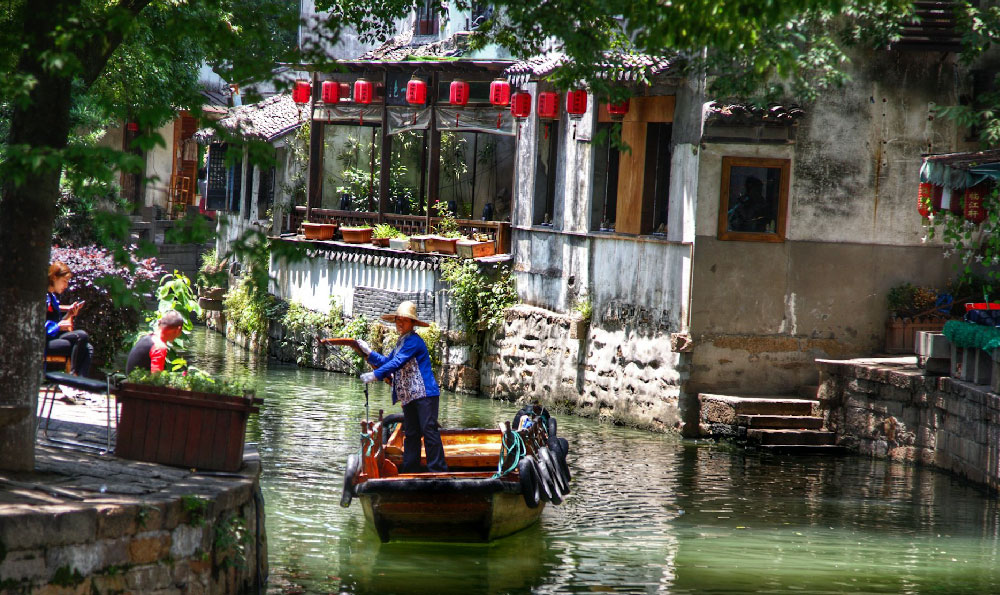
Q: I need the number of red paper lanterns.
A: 12